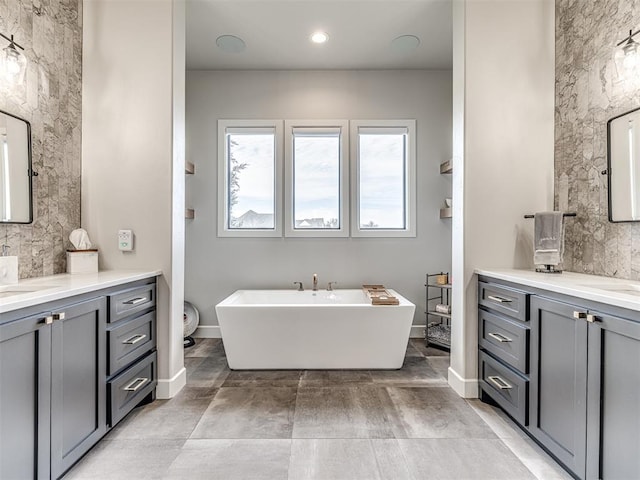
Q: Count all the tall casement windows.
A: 3